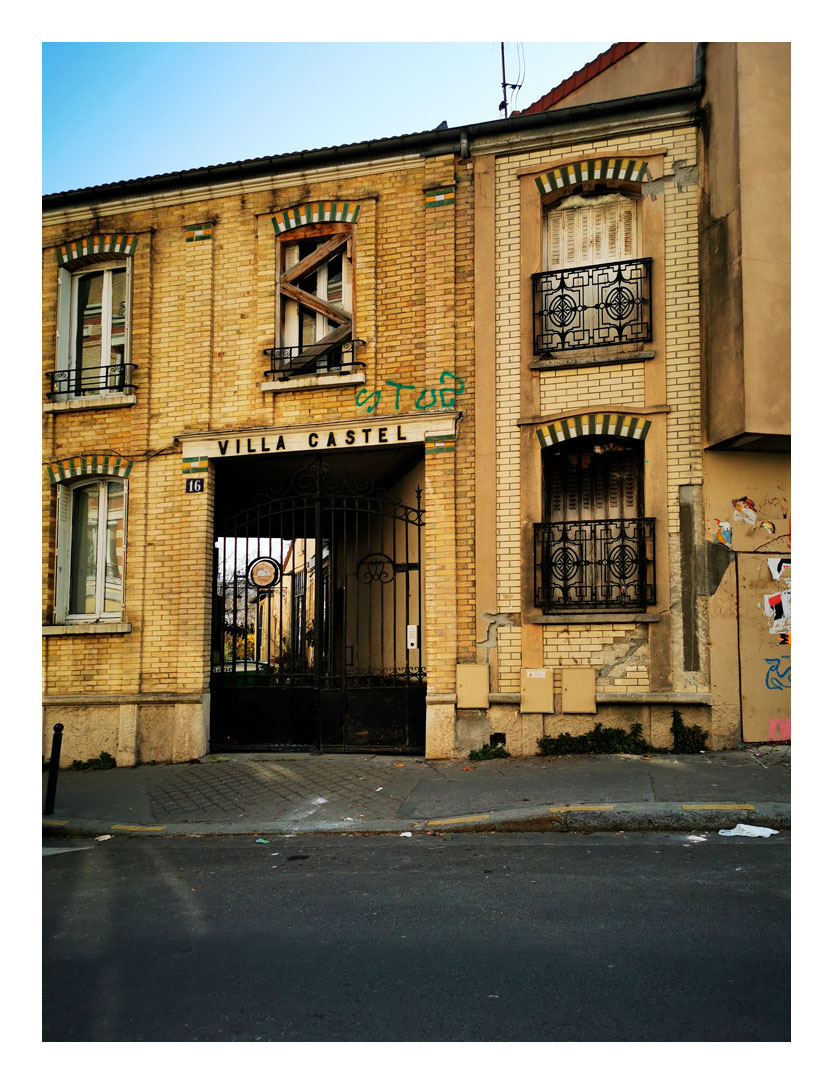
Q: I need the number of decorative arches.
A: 5